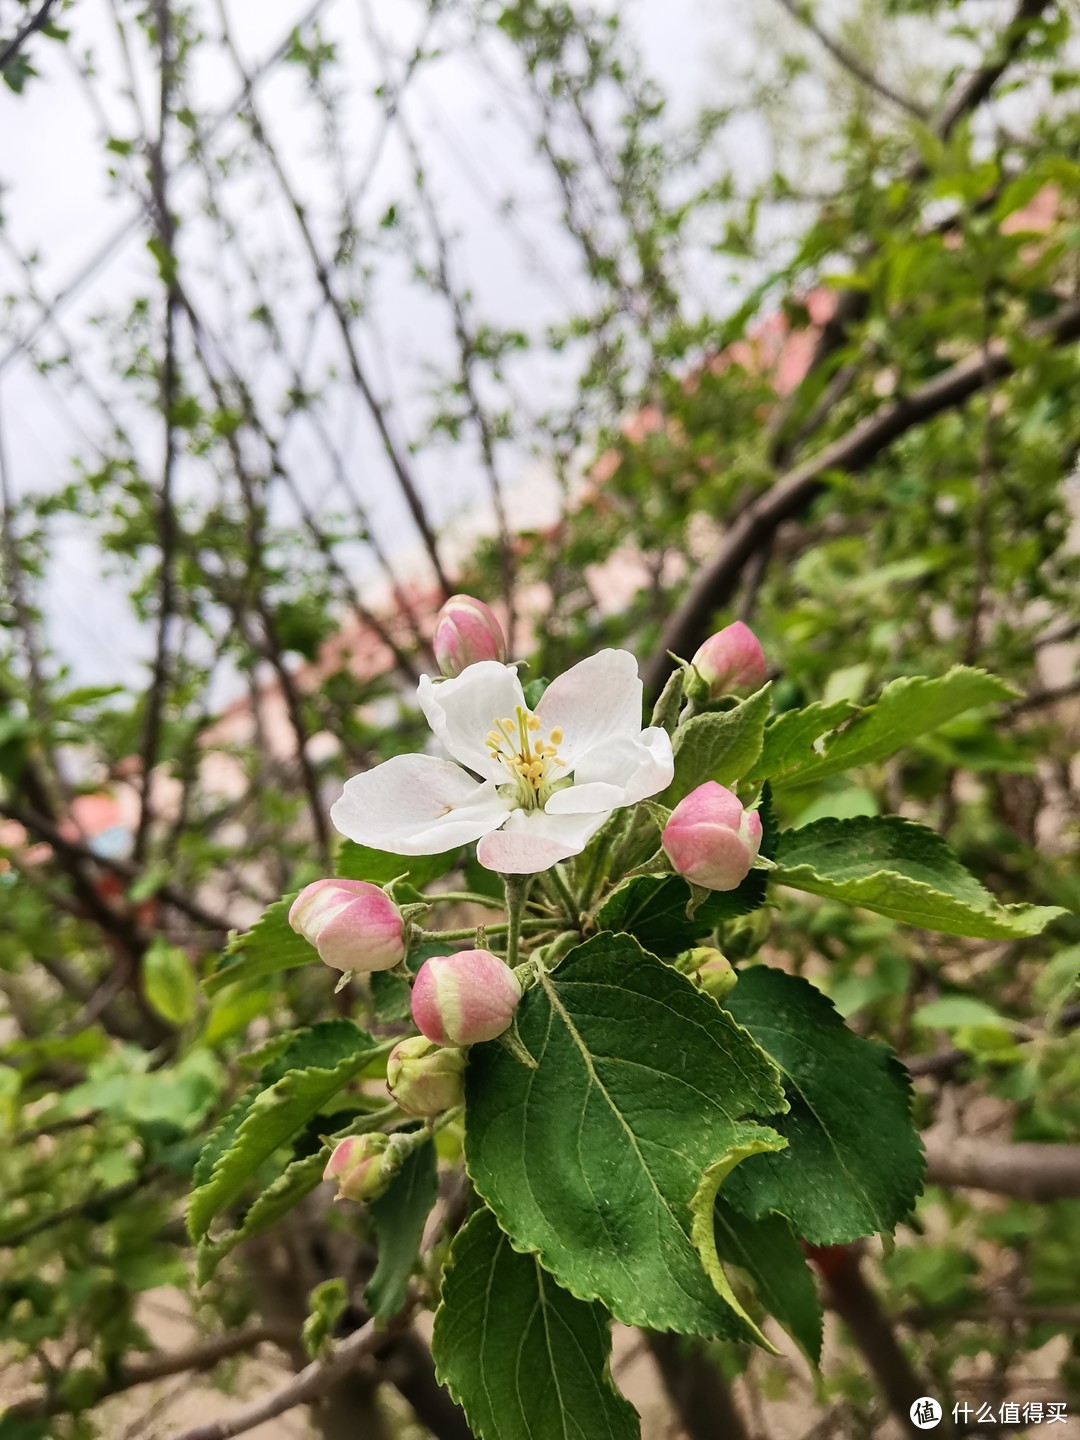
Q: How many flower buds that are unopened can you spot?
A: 8